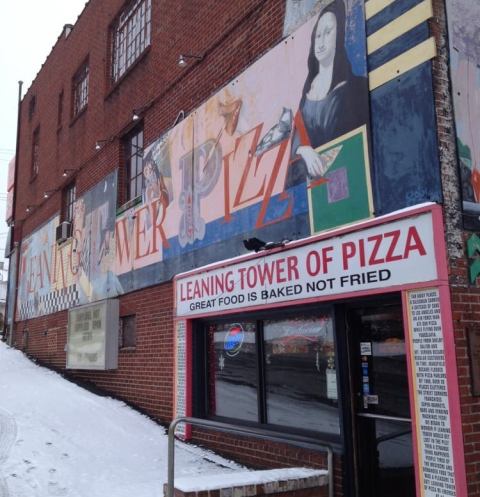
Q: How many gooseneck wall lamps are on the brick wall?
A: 6